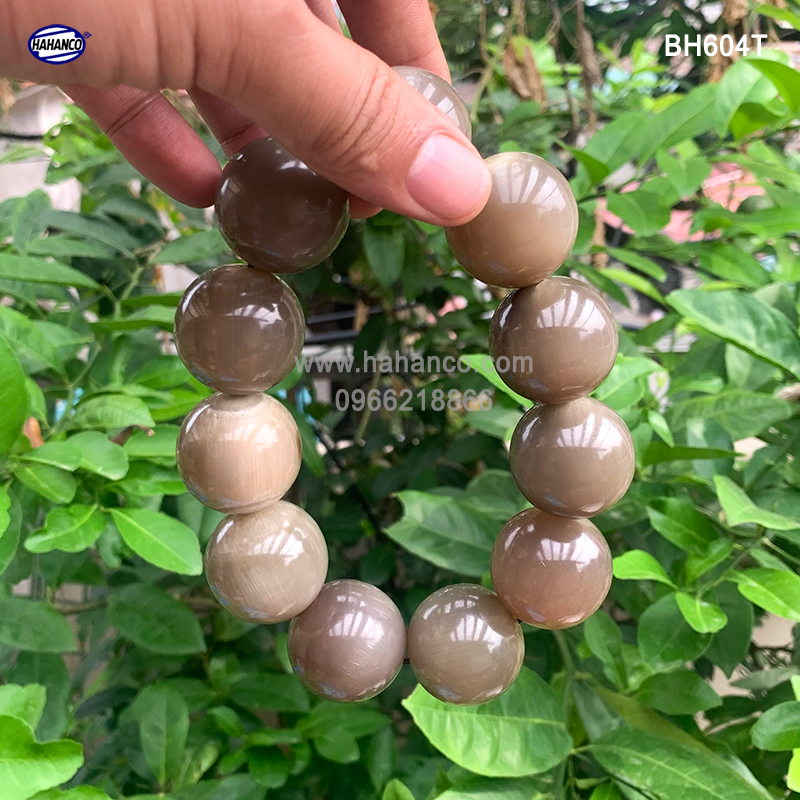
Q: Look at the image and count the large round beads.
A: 11